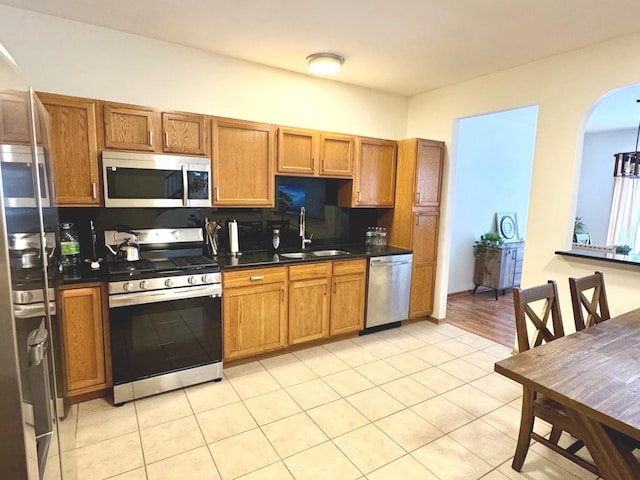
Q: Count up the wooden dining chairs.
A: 2